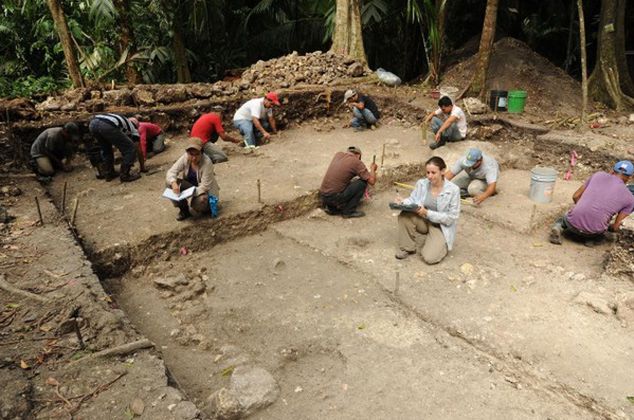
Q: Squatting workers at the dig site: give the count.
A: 11